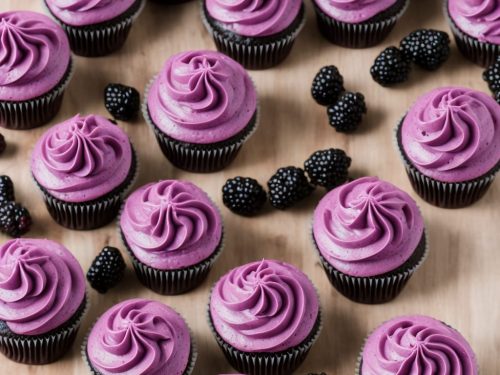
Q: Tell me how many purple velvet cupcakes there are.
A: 14